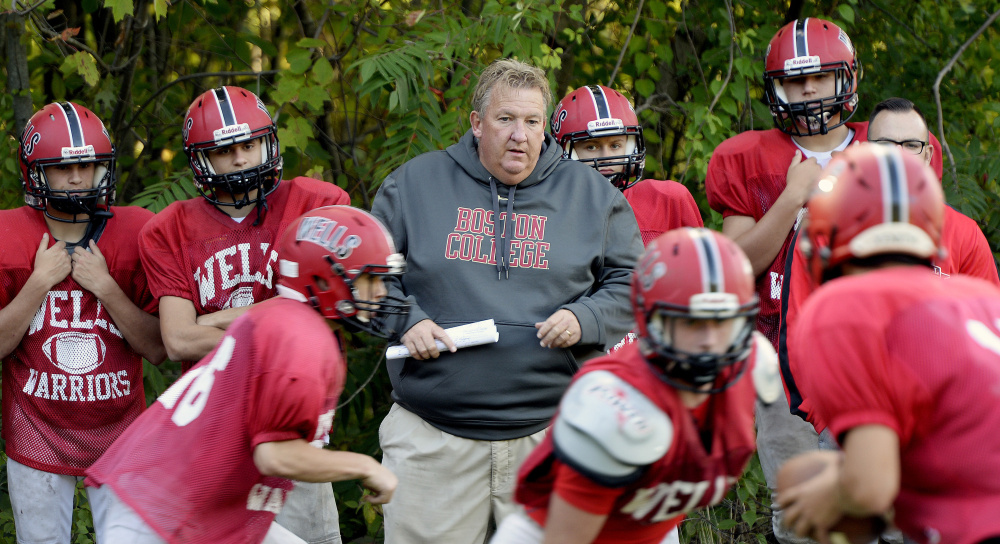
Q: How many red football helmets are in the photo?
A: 7